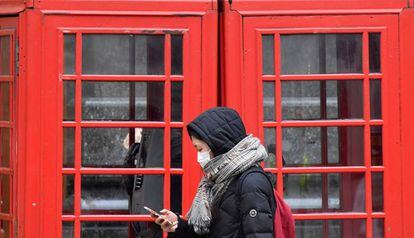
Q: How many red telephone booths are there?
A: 2